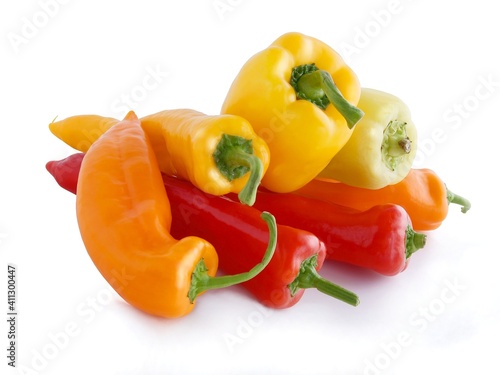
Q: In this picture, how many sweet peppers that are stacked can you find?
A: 7